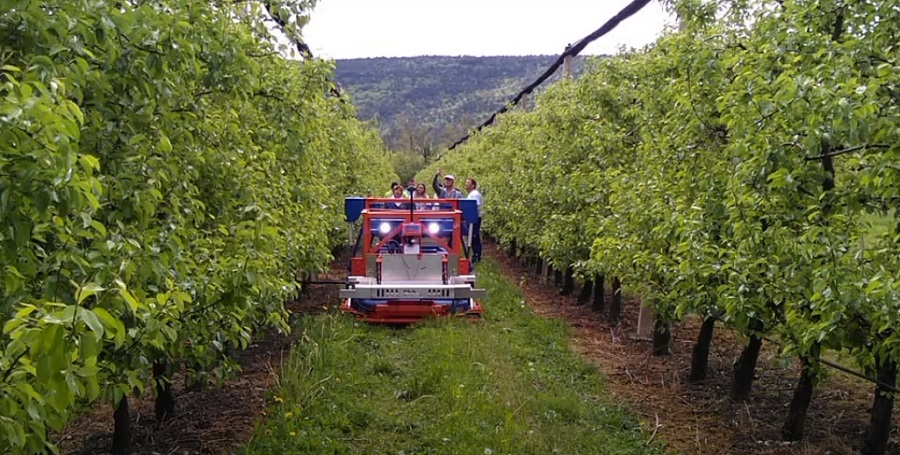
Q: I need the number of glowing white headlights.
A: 2